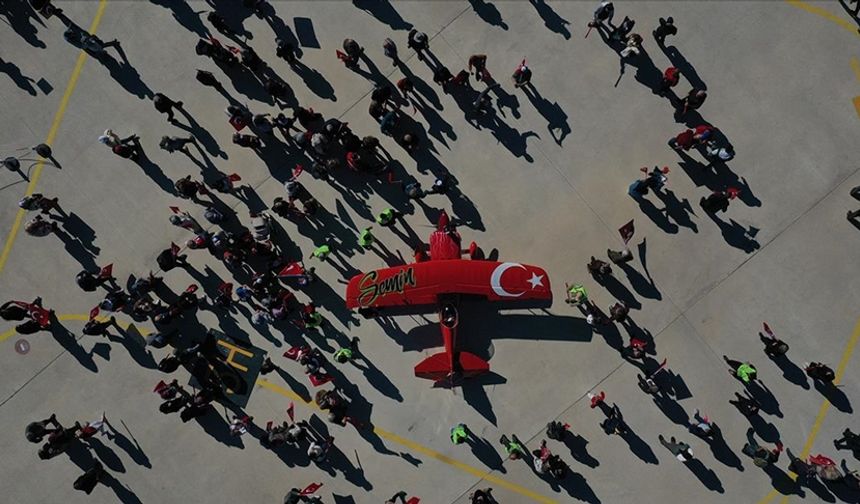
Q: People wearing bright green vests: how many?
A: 9